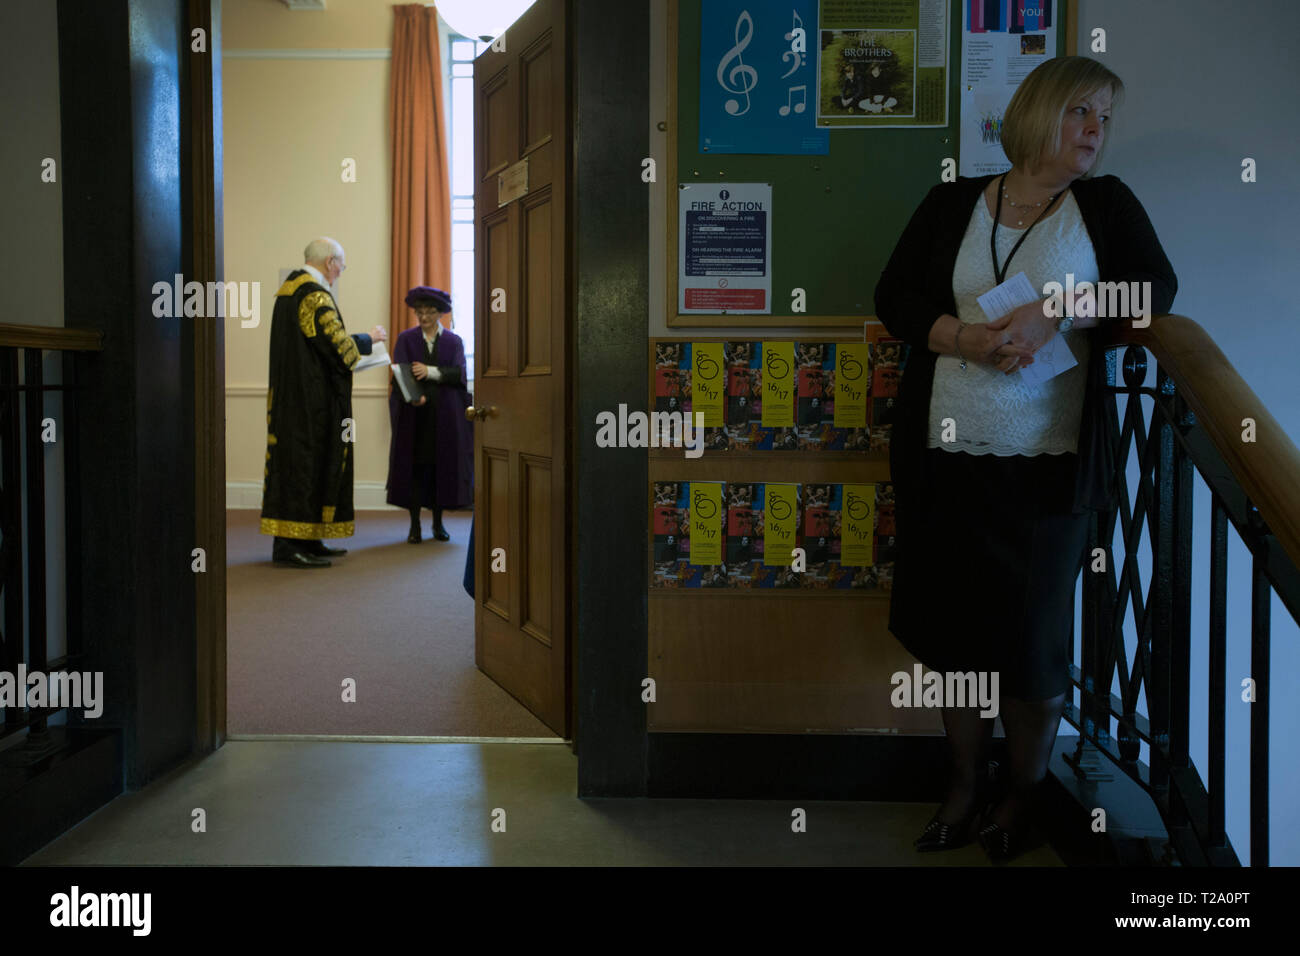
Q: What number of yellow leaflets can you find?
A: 6